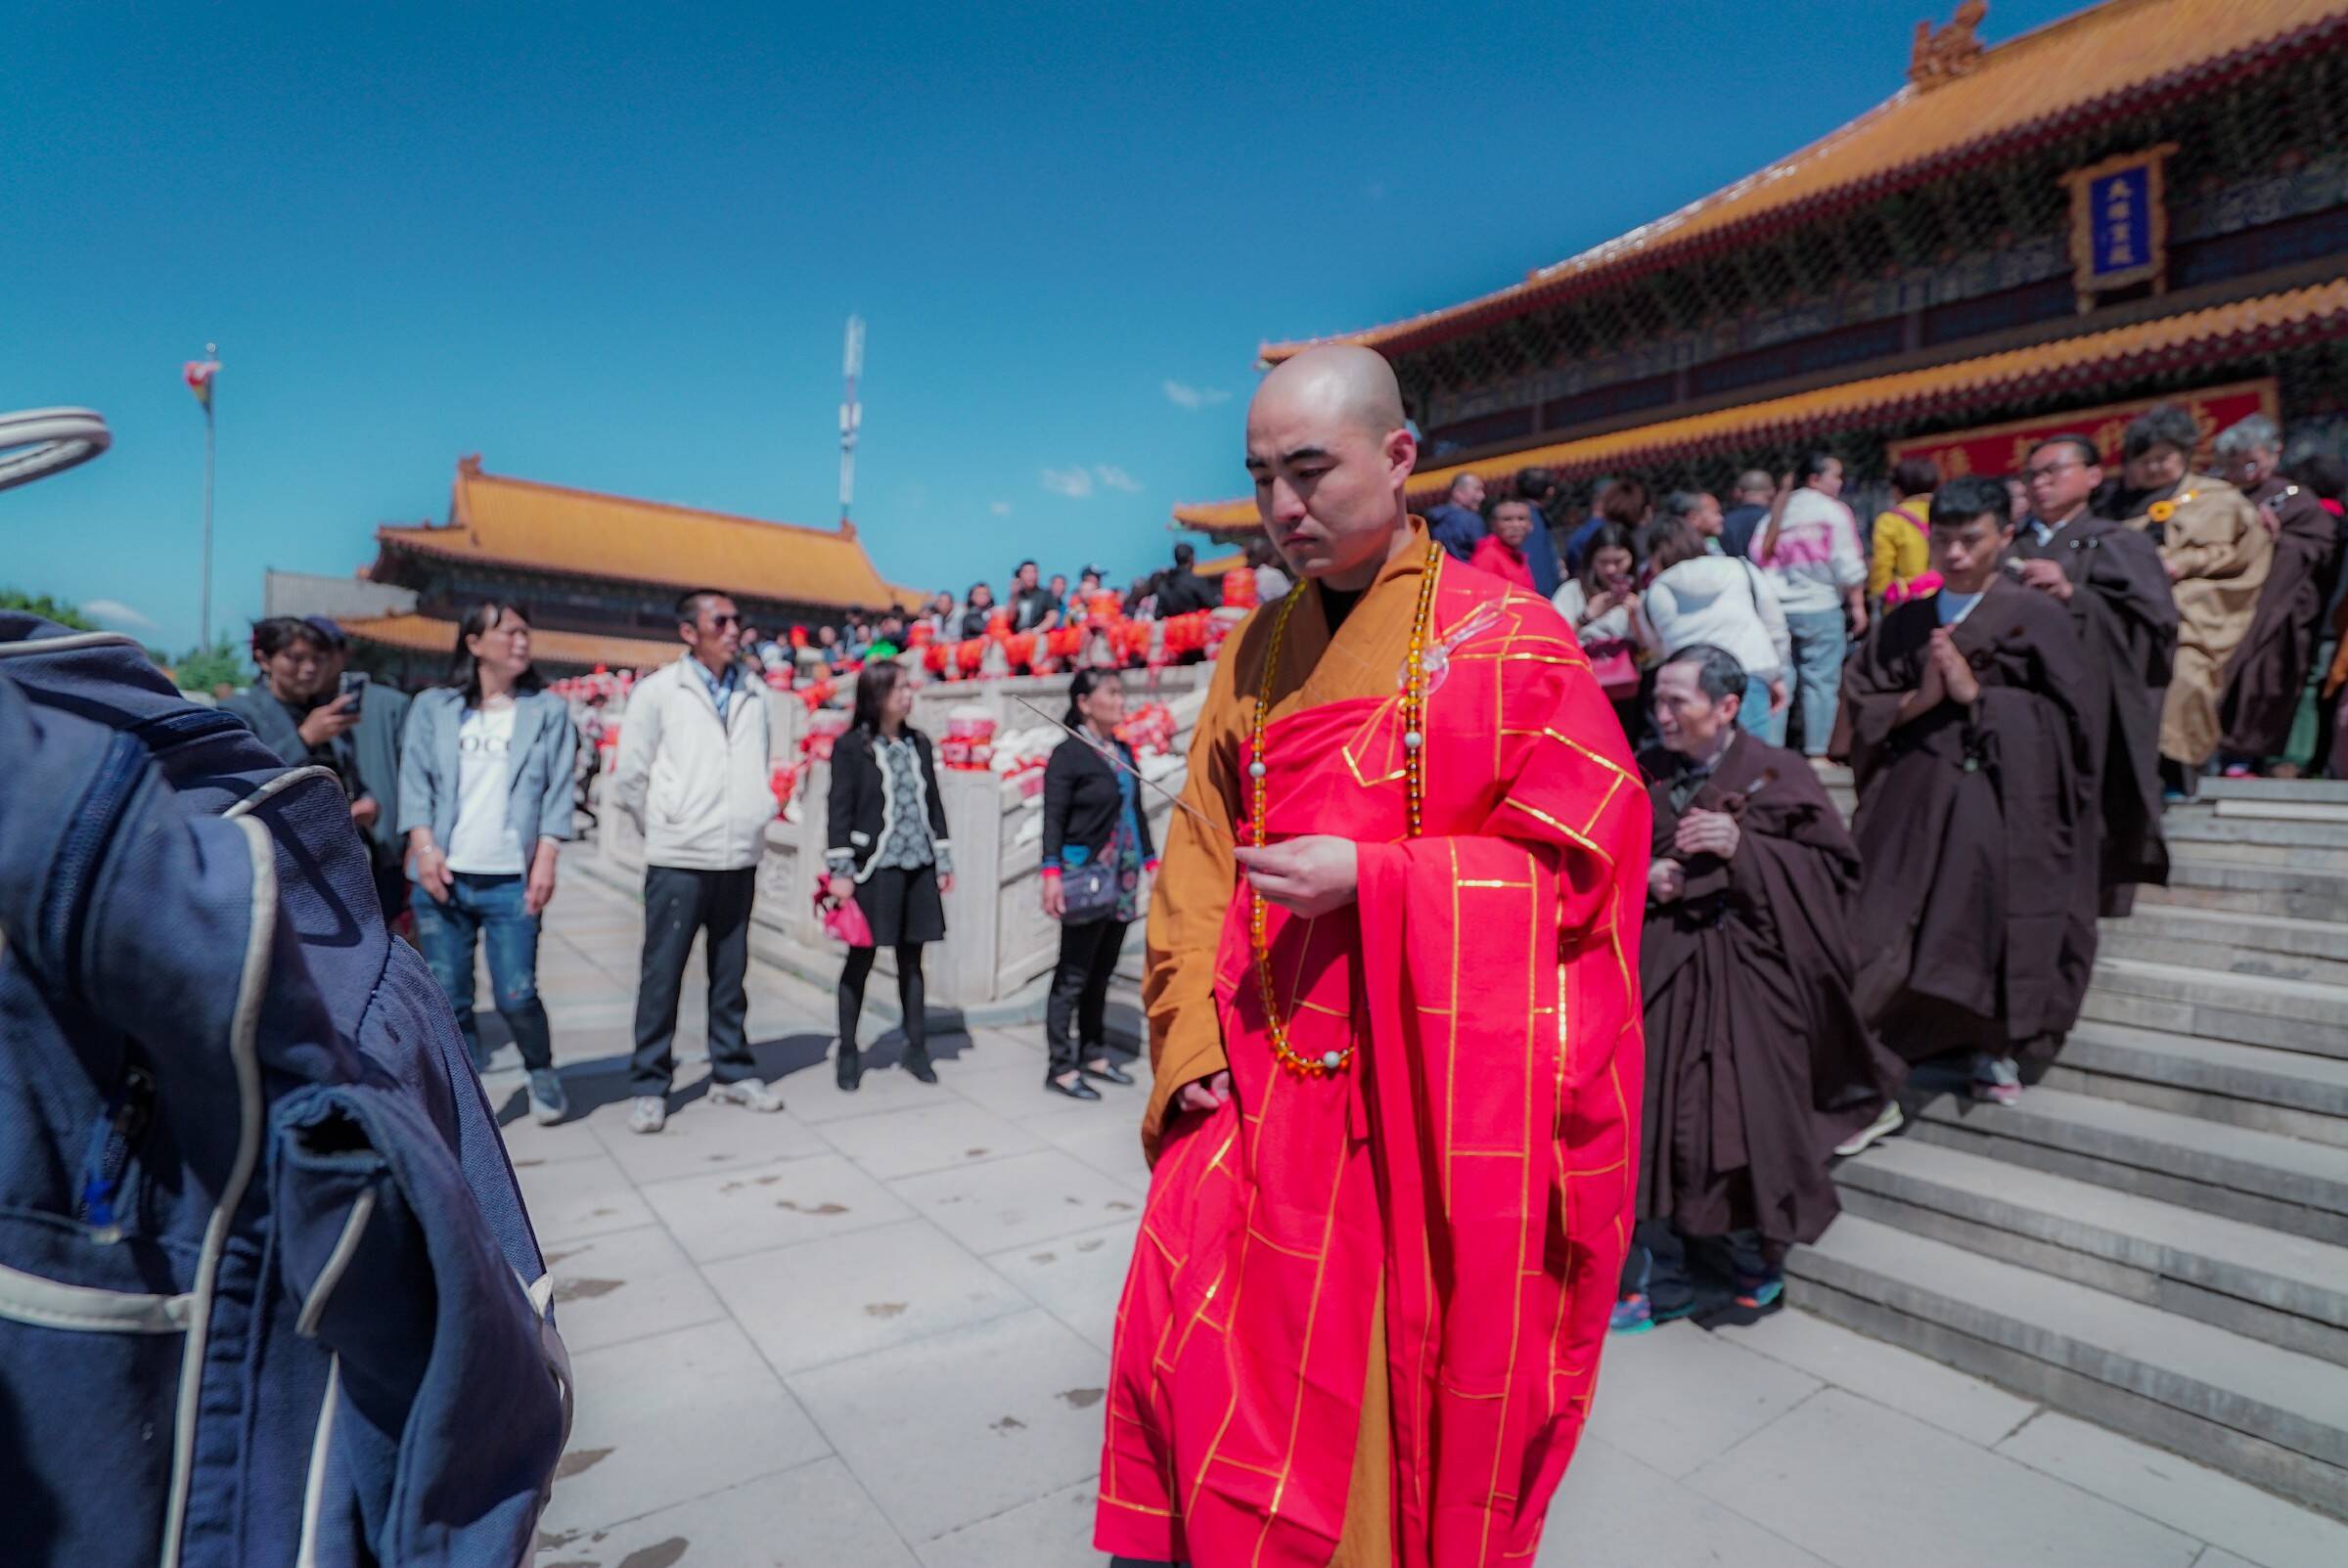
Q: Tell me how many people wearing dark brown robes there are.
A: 4